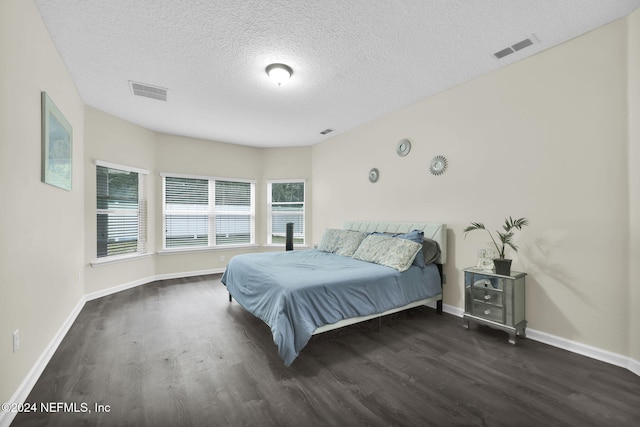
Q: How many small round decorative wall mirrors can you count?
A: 3